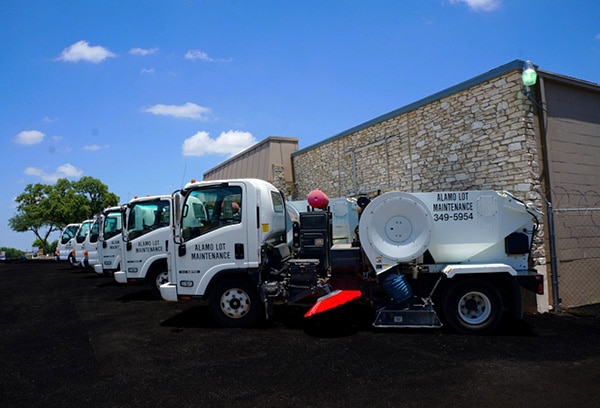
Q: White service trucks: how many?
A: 6